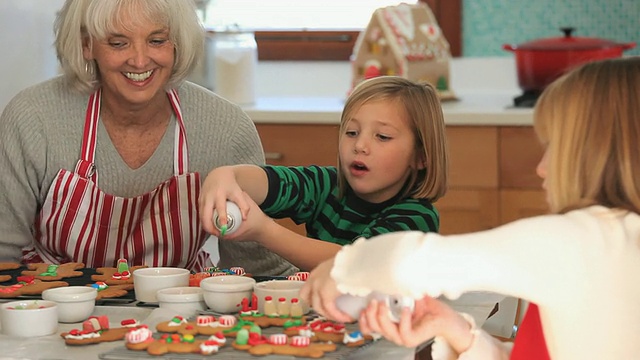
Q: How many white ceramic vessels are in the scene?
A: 6